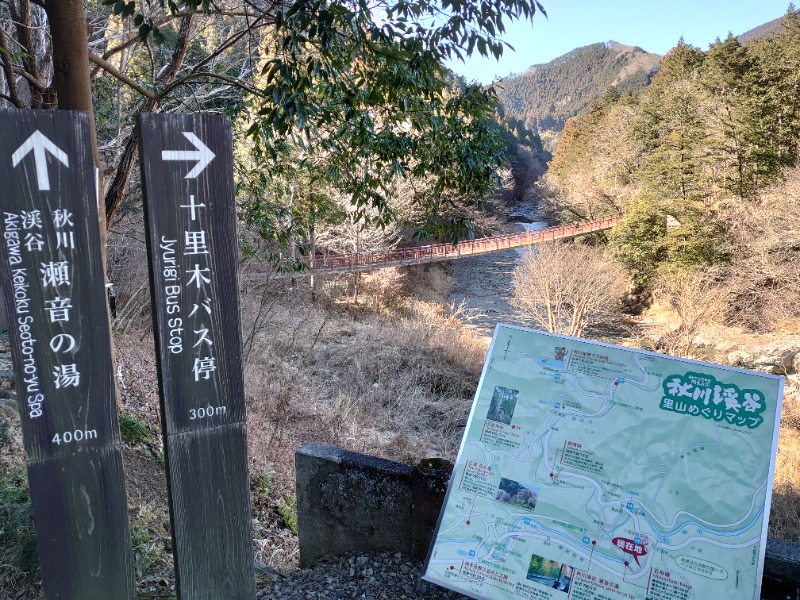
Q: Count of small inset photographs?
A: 3